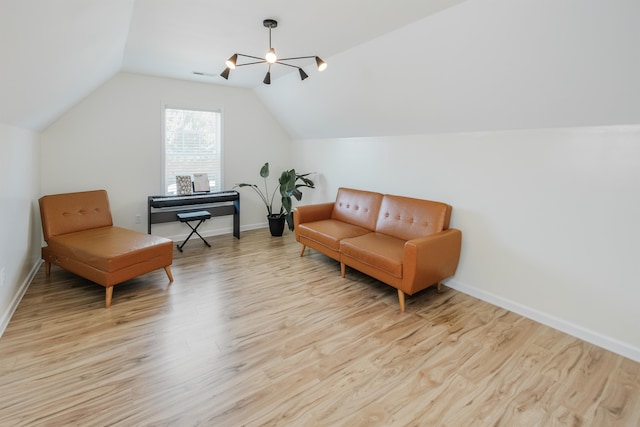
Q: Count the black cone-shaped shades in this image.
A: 6